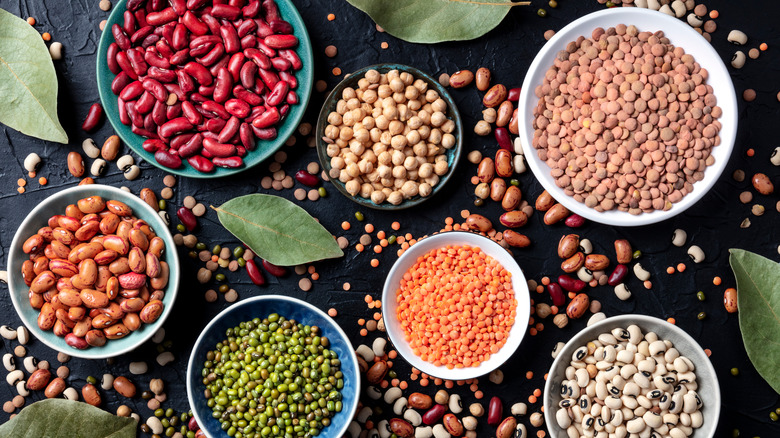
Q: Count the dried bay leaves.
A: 5